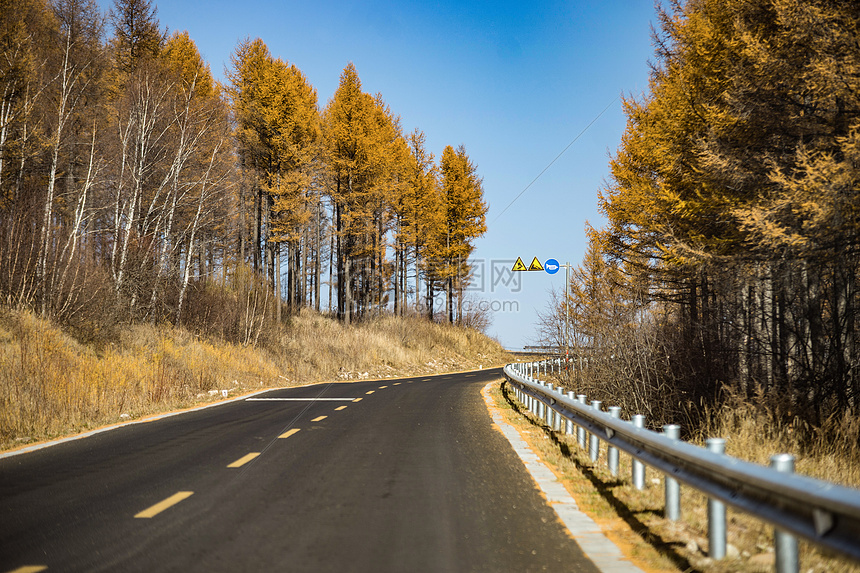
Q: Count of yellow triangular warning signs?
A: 2